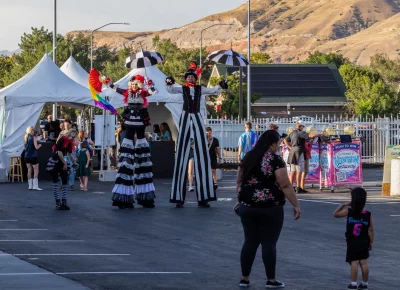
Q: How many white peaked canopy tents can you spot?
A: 3